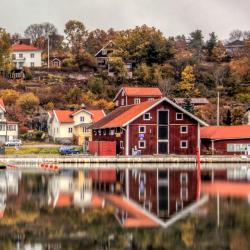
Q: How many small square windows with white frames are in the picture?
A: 6